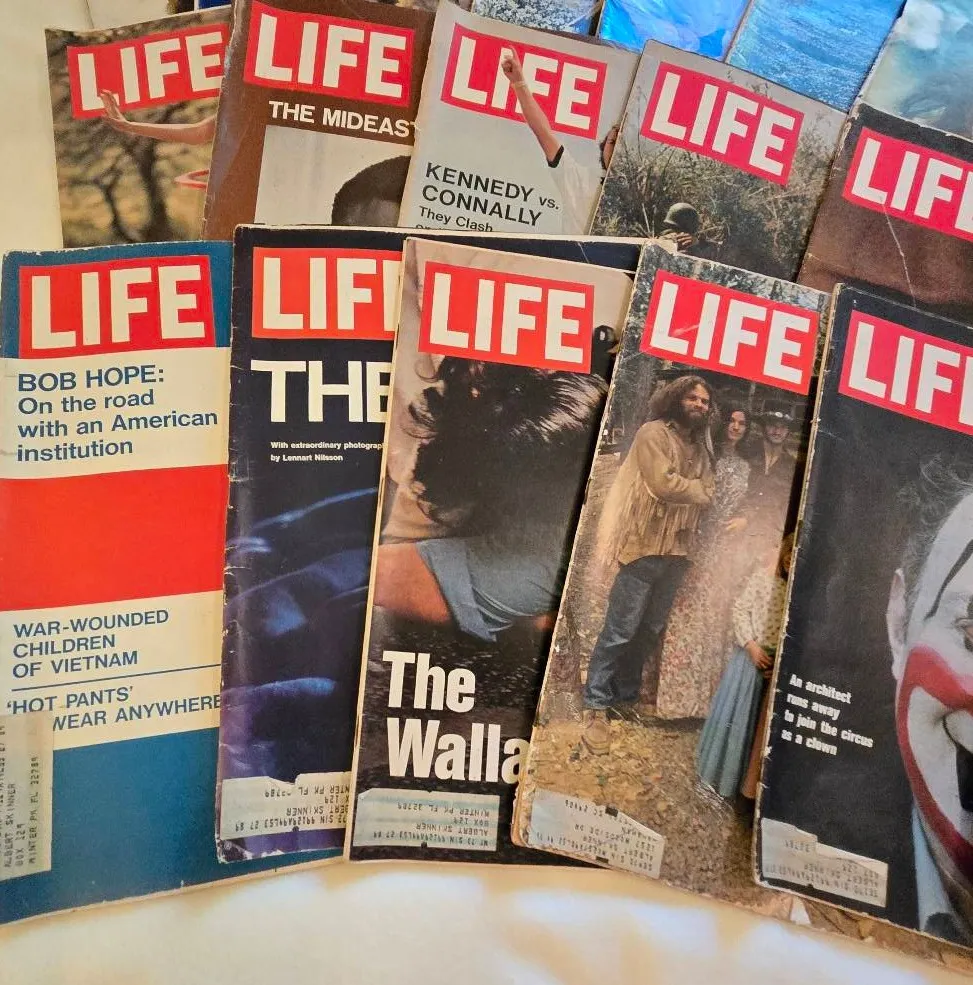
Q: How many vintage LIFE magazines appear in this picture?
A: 10